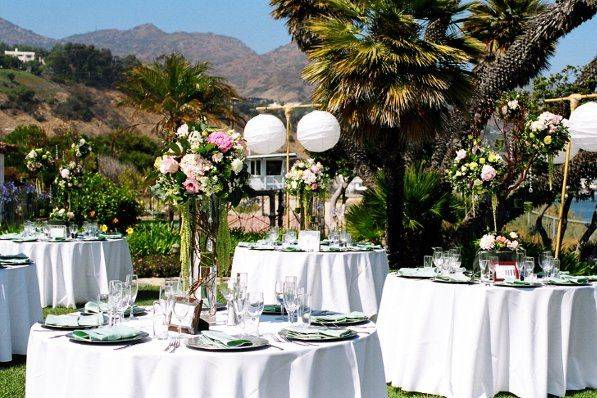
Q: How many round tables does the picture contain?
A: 5